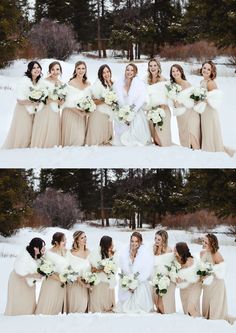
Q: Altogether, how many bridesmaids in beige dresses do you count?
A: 7